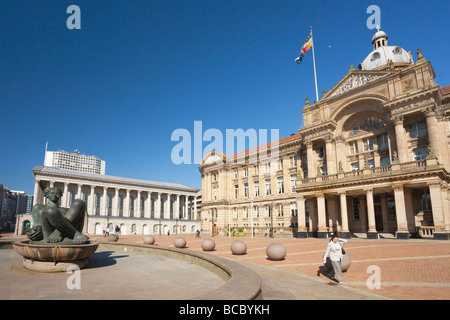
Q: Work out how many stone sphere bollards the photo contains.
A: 7